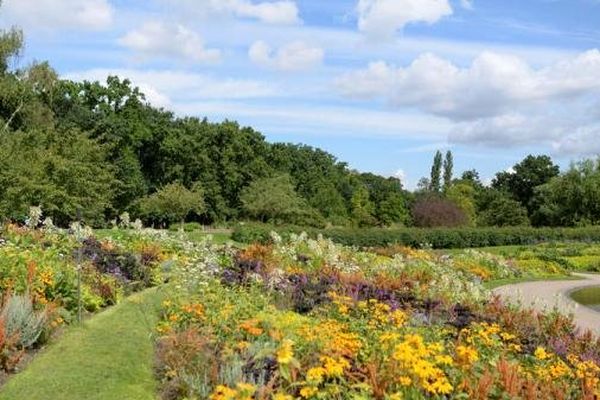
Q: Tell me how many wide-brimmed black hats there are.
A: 0